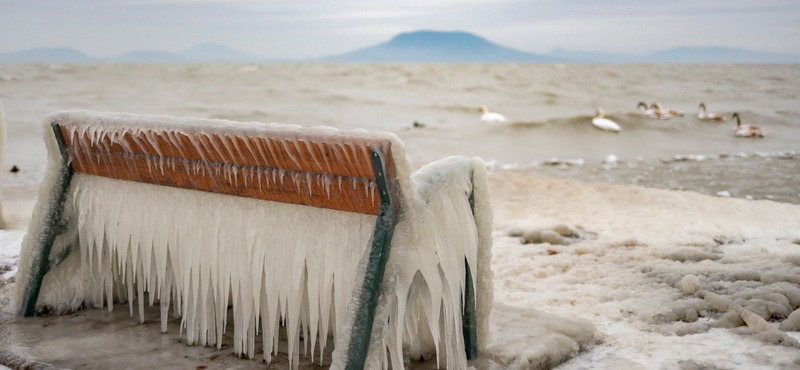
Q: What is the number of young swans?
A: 4